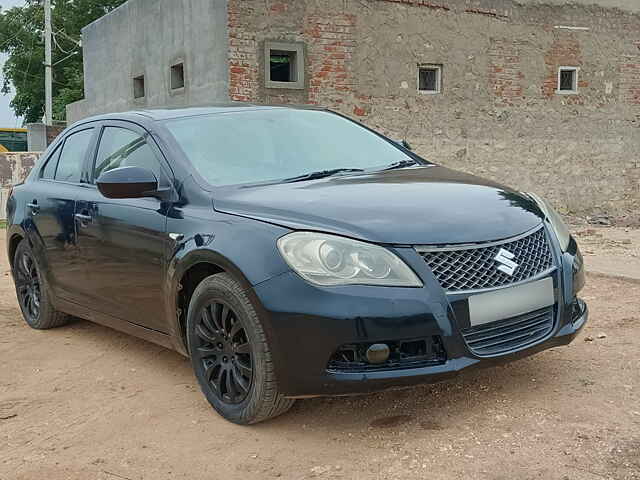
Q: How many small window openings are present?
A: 5